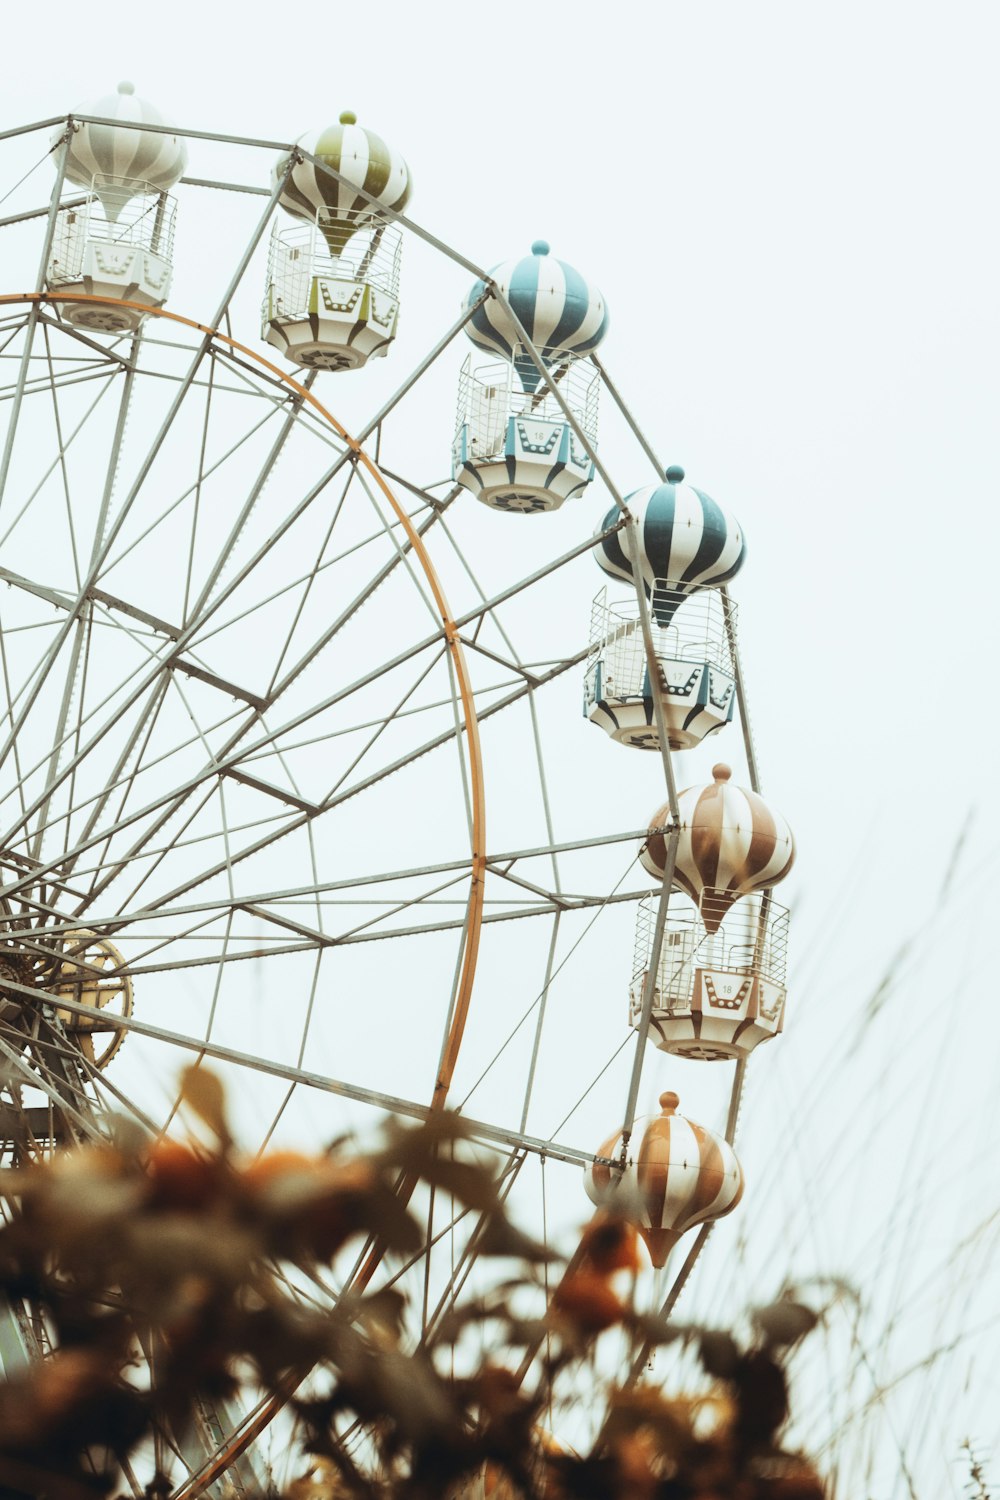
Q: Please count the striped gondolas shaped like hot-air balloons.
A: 6